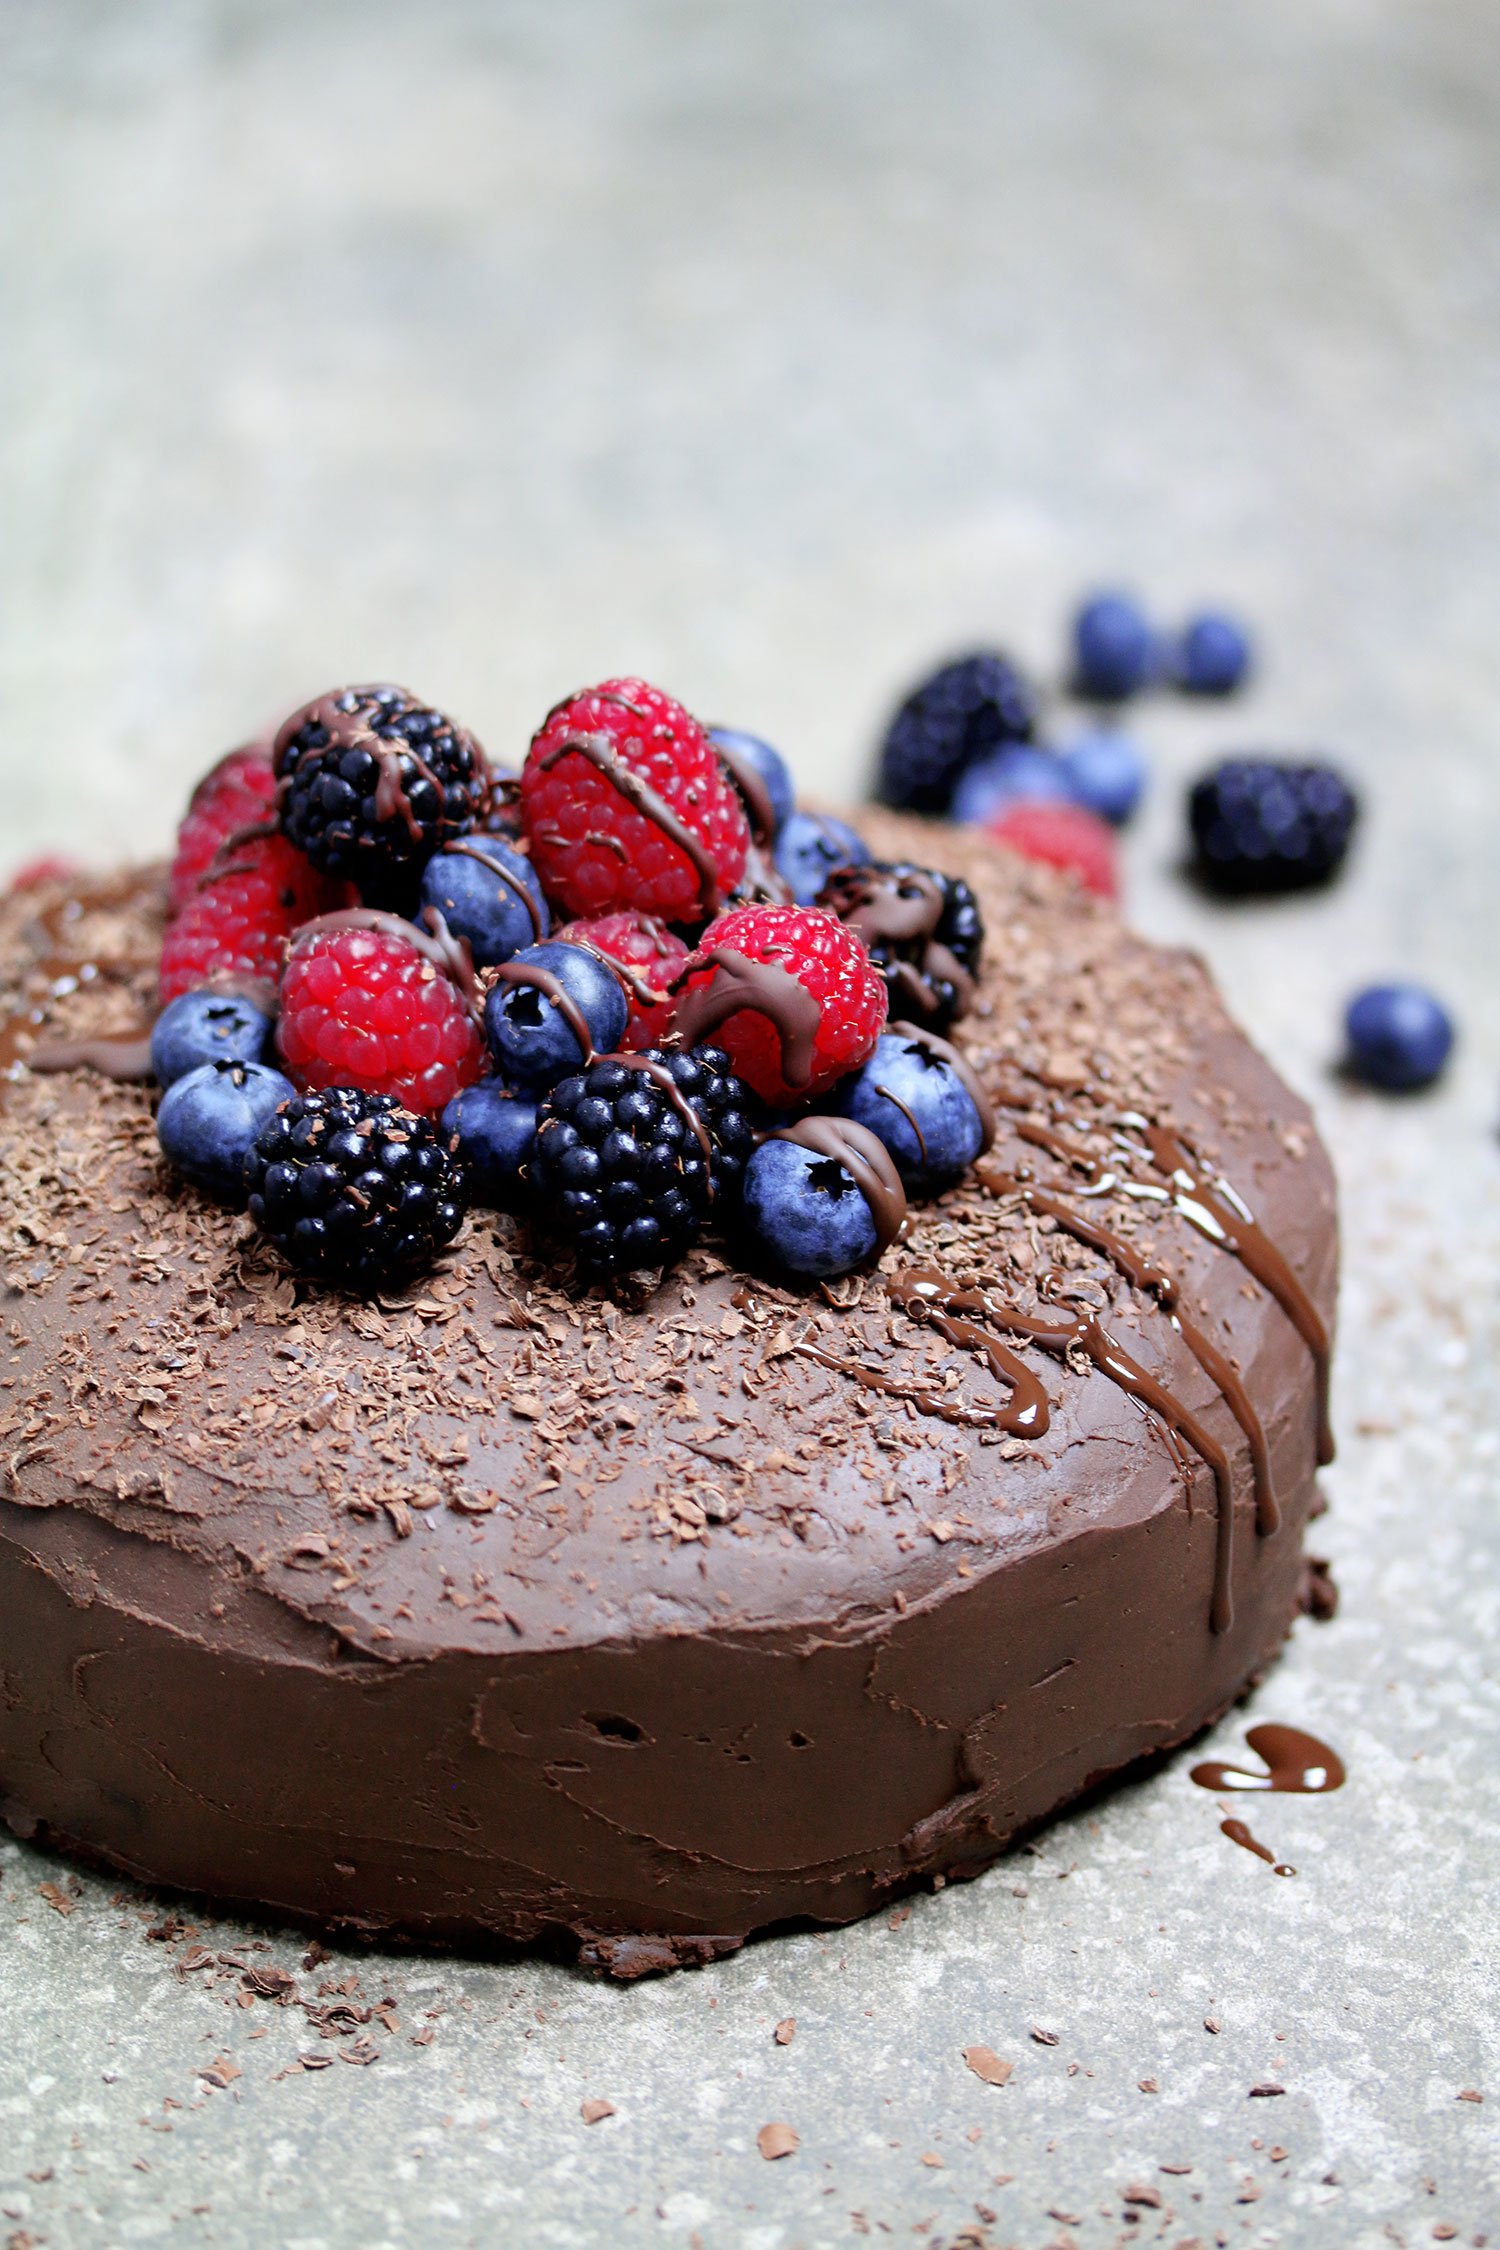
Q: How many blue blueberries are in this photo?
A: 14